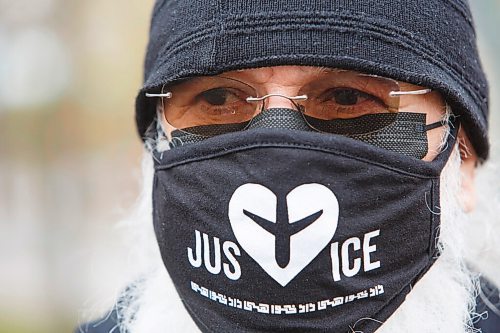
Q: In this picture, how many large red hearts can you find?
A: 0